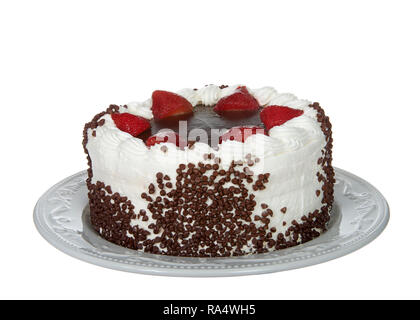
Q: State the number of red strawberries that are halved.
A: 6